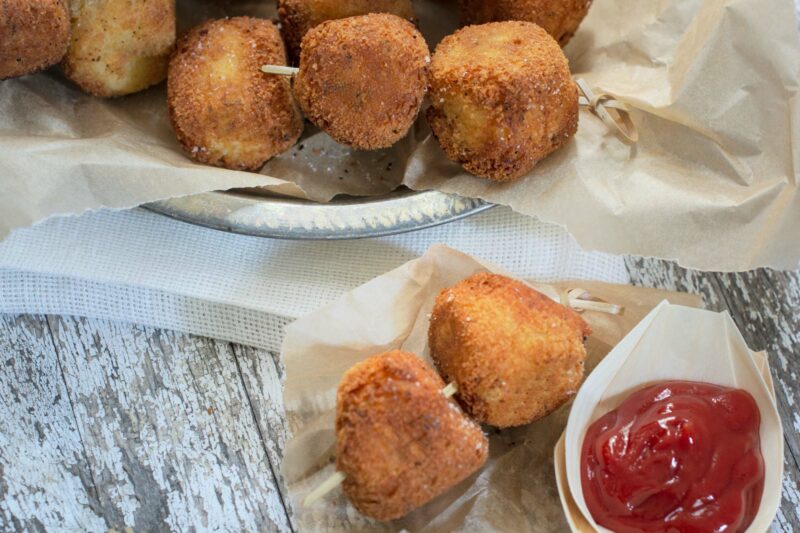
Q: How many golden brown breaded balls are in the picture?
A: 9